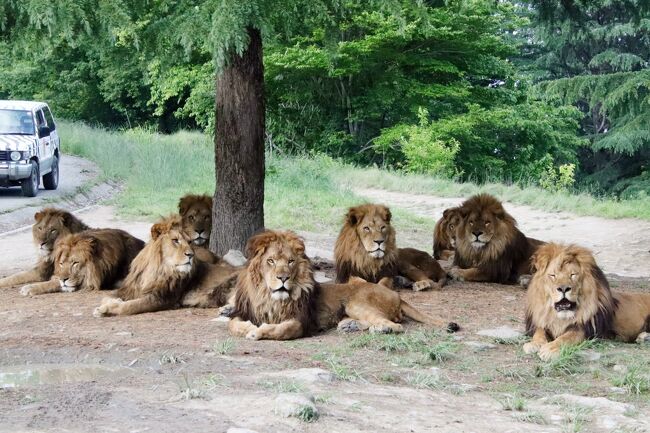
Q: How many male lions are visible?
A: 9